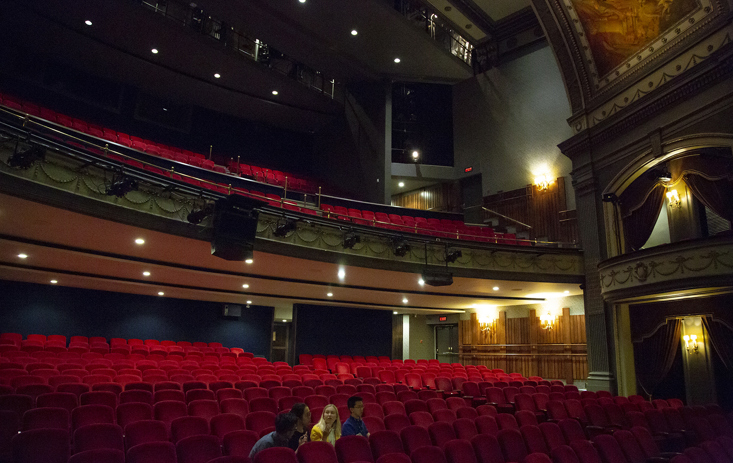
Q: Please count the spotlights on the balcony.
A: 7